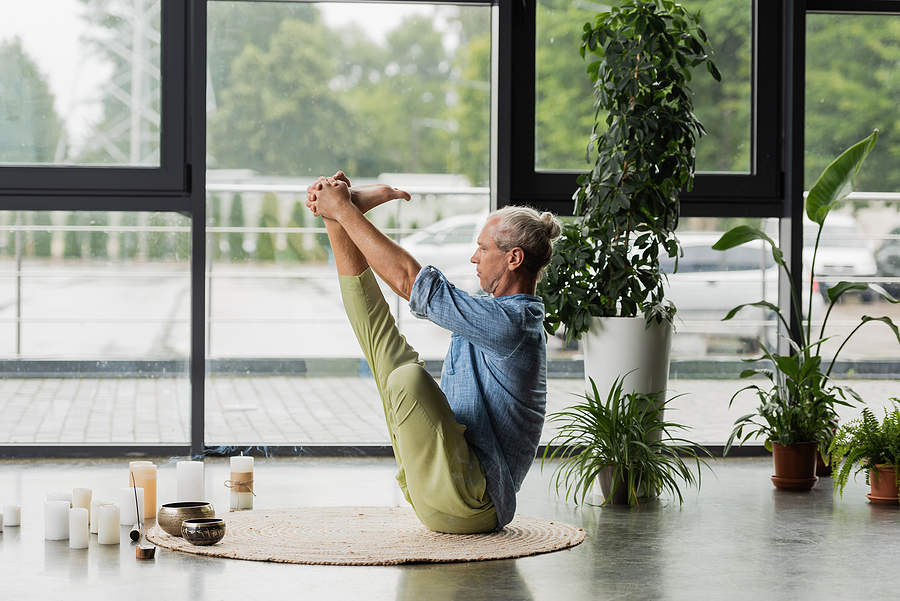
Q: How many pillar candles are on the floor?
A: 13